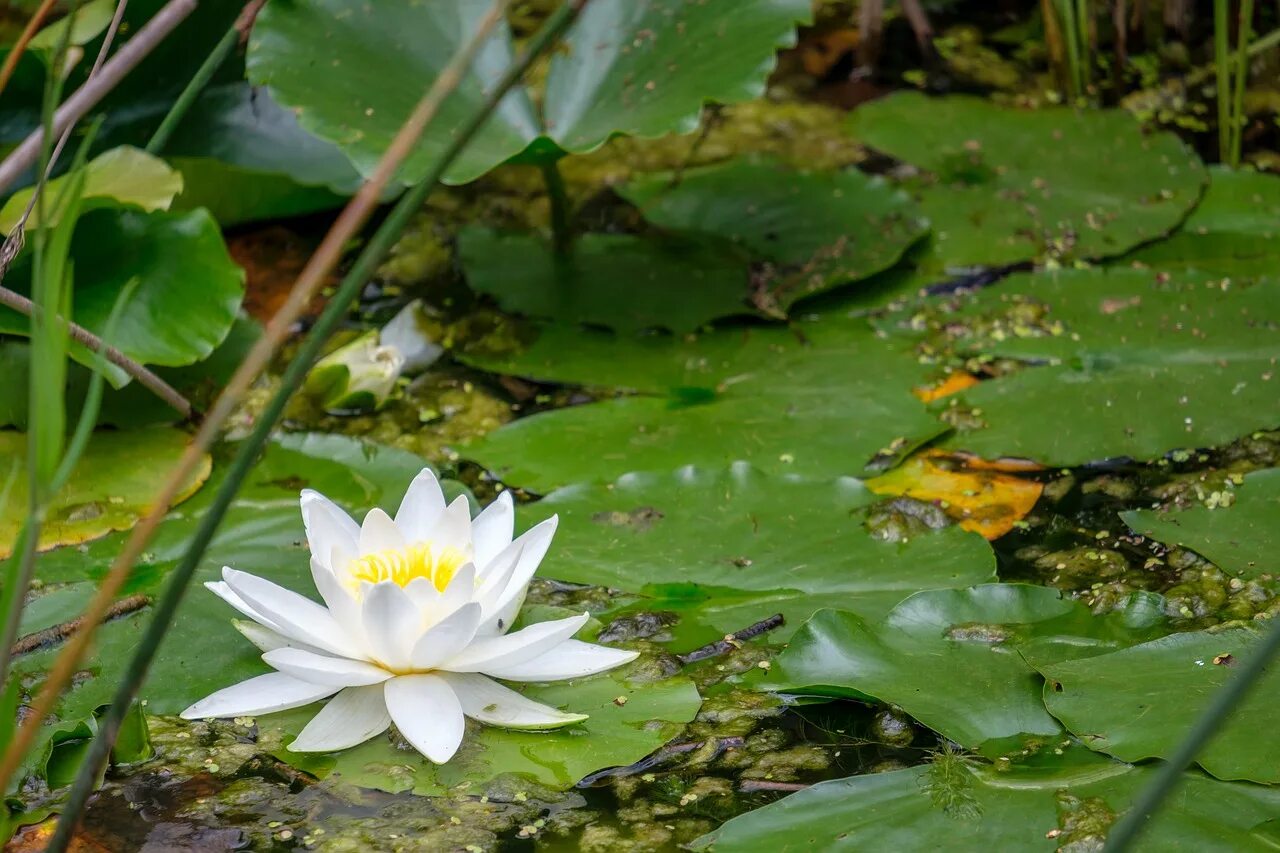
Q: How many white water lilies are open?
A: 1